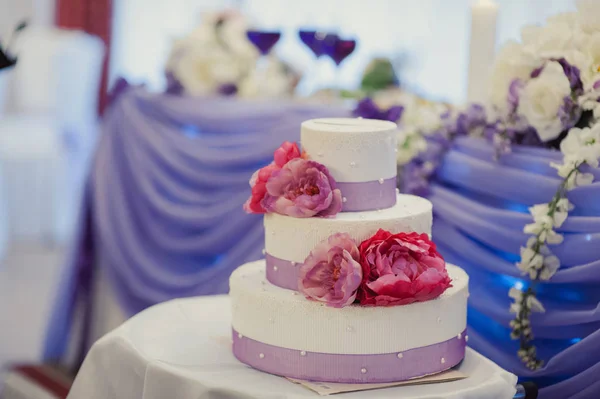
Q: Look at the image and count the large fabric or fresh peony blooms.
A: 4